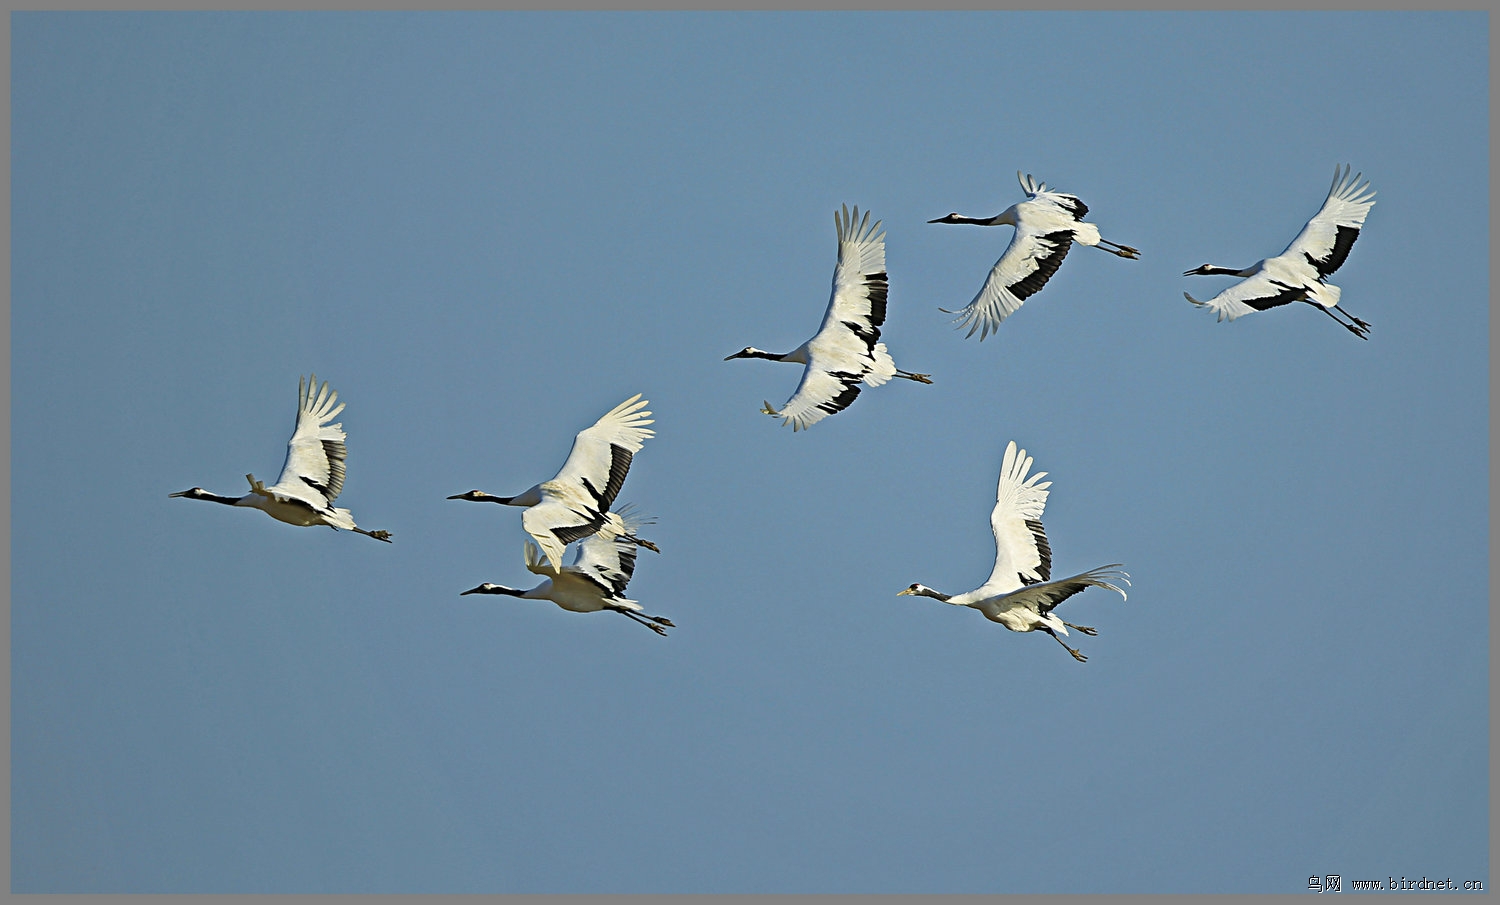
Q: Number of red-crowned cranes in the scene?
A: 7